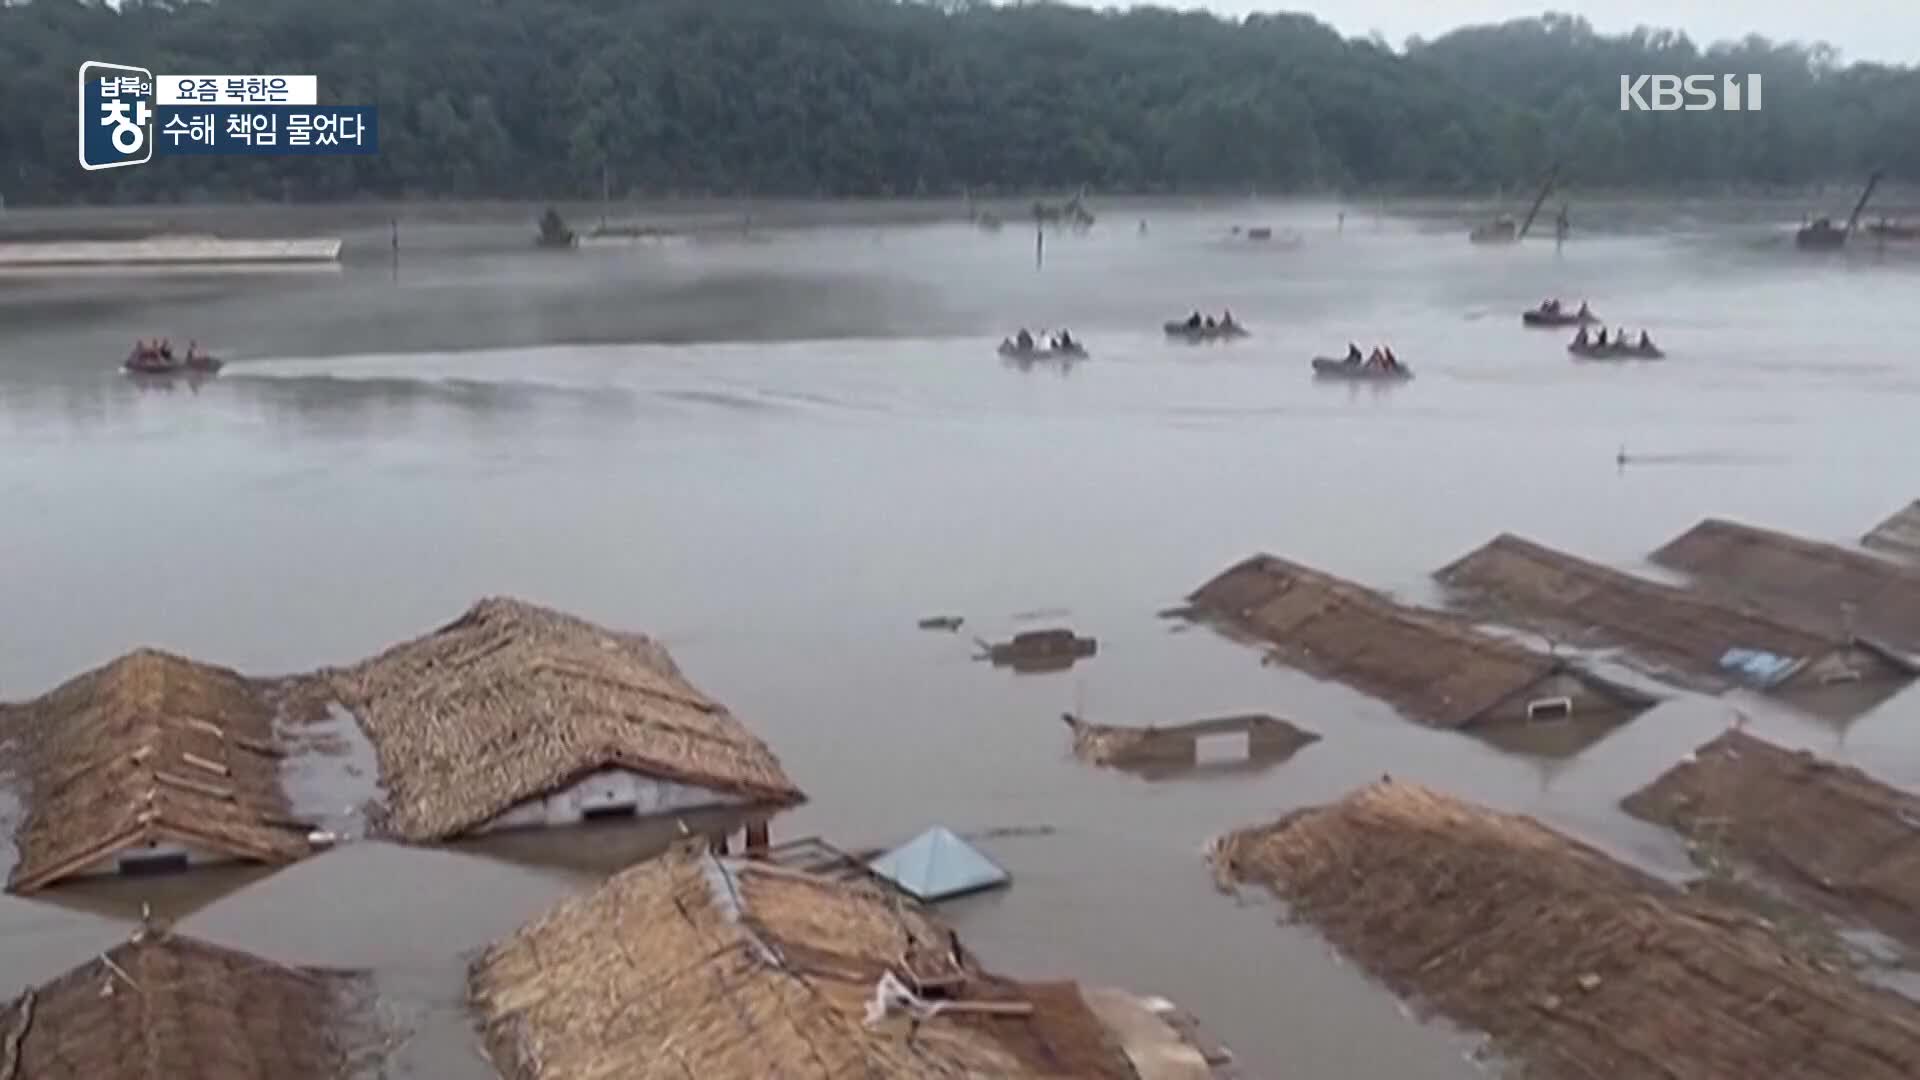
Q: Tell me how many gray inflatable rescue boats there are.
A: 6